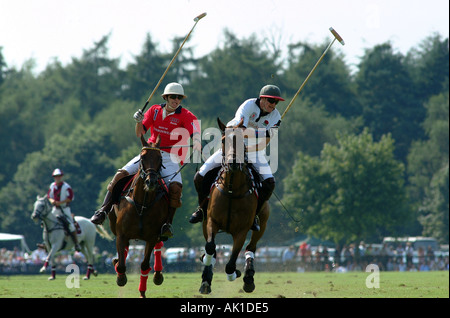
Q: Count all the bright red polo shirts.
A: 1